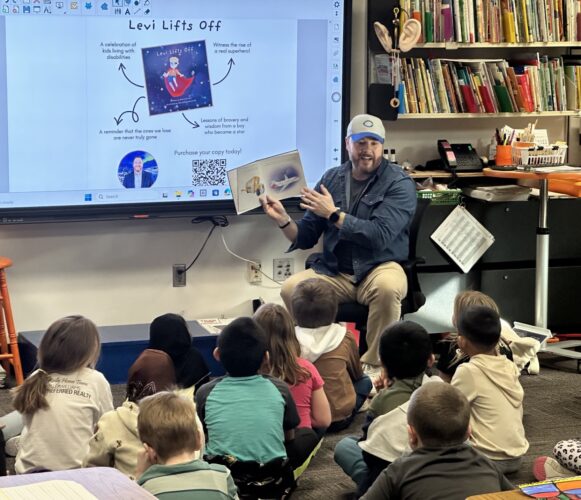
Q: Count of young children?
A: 11